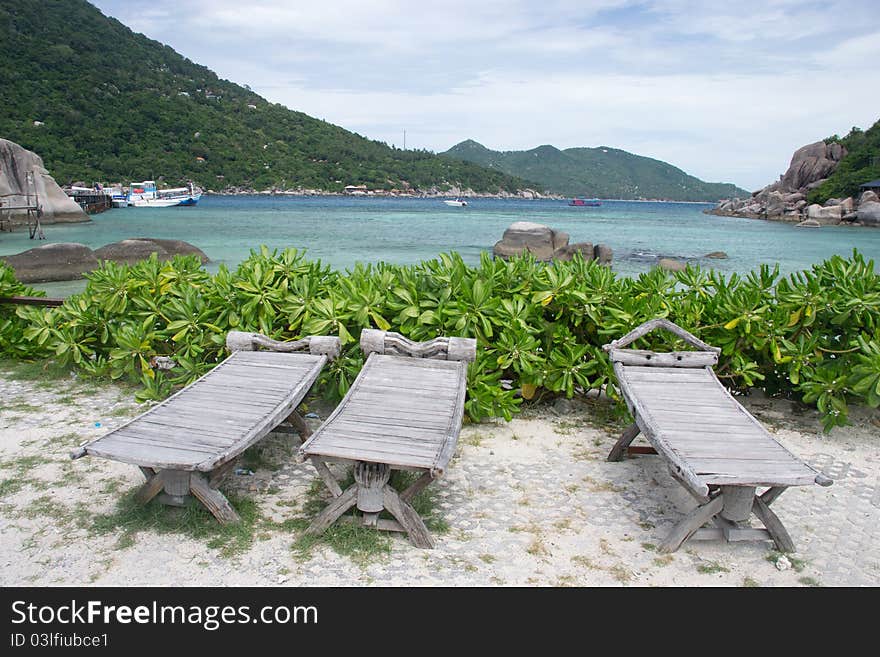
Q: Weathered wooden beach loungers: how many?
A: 3